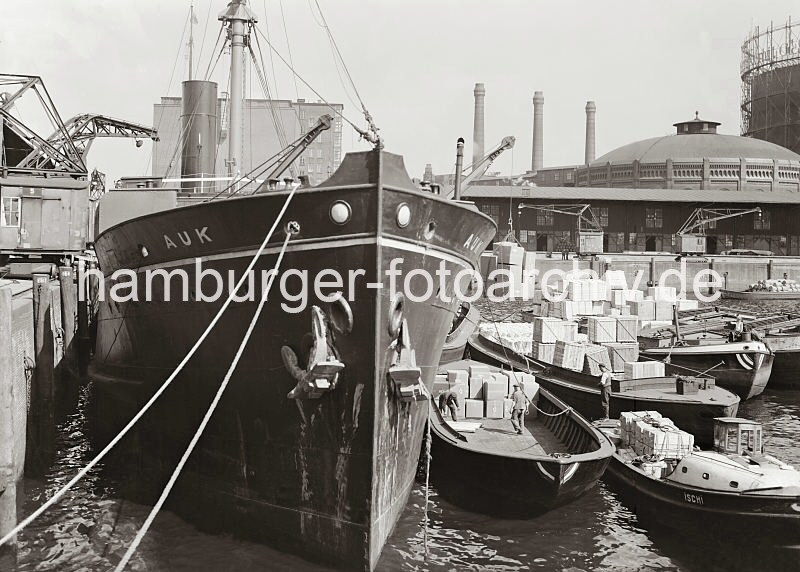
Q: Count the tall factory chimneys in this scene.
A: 3